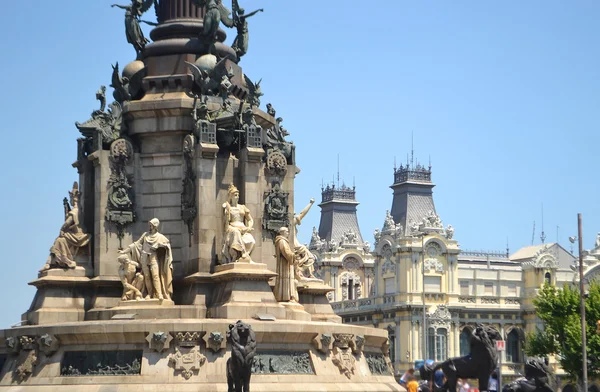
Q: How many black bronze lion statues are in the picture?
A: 3